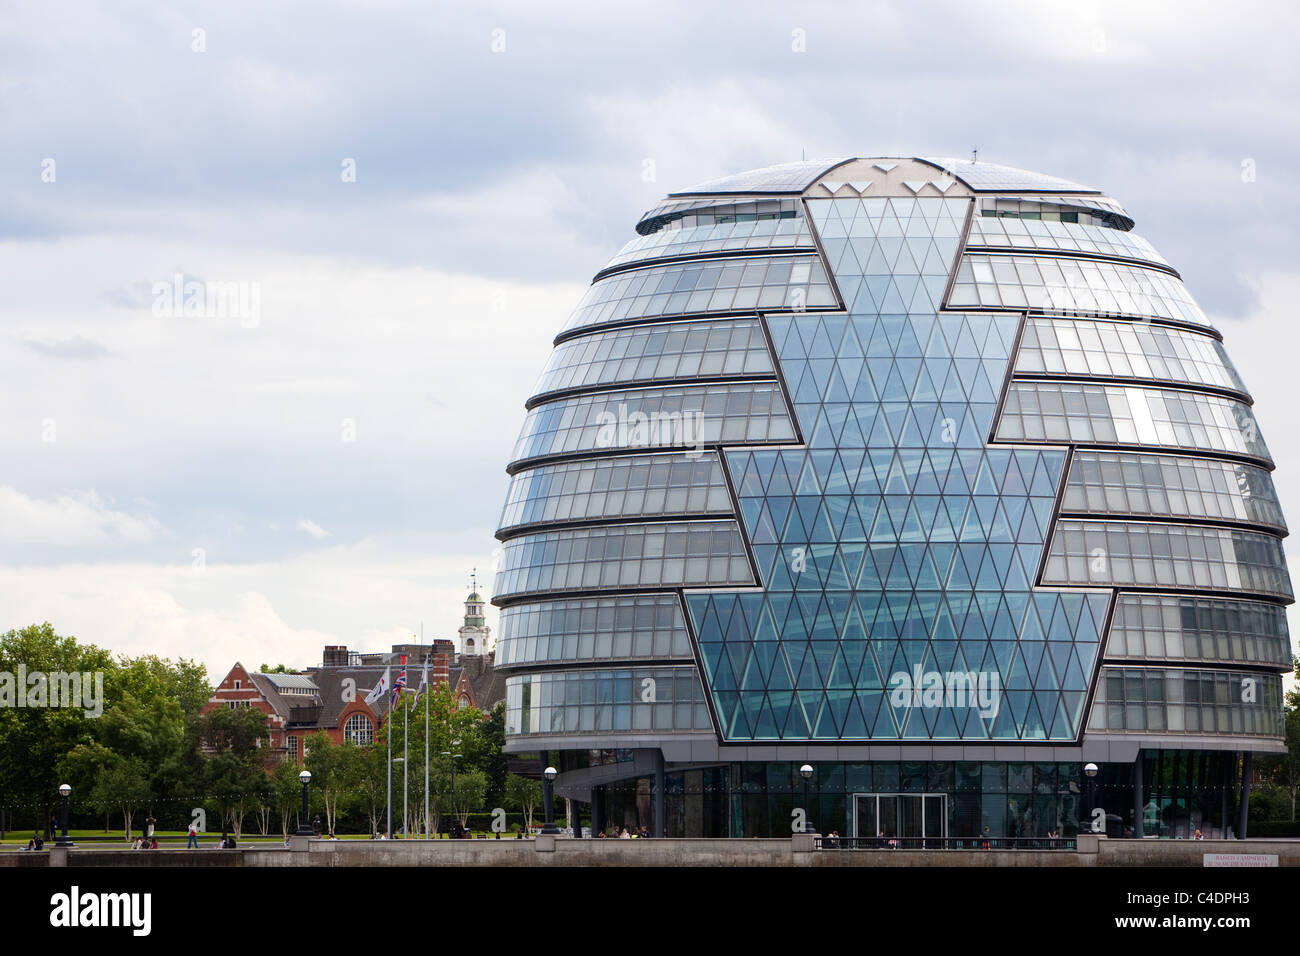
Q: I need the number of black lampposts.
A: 5